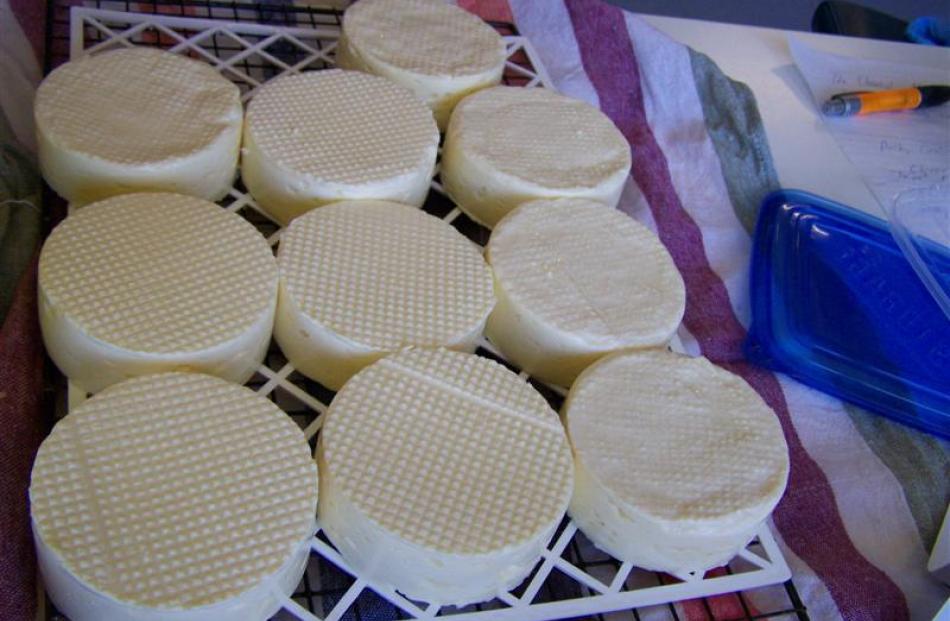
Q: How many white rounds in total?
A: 10